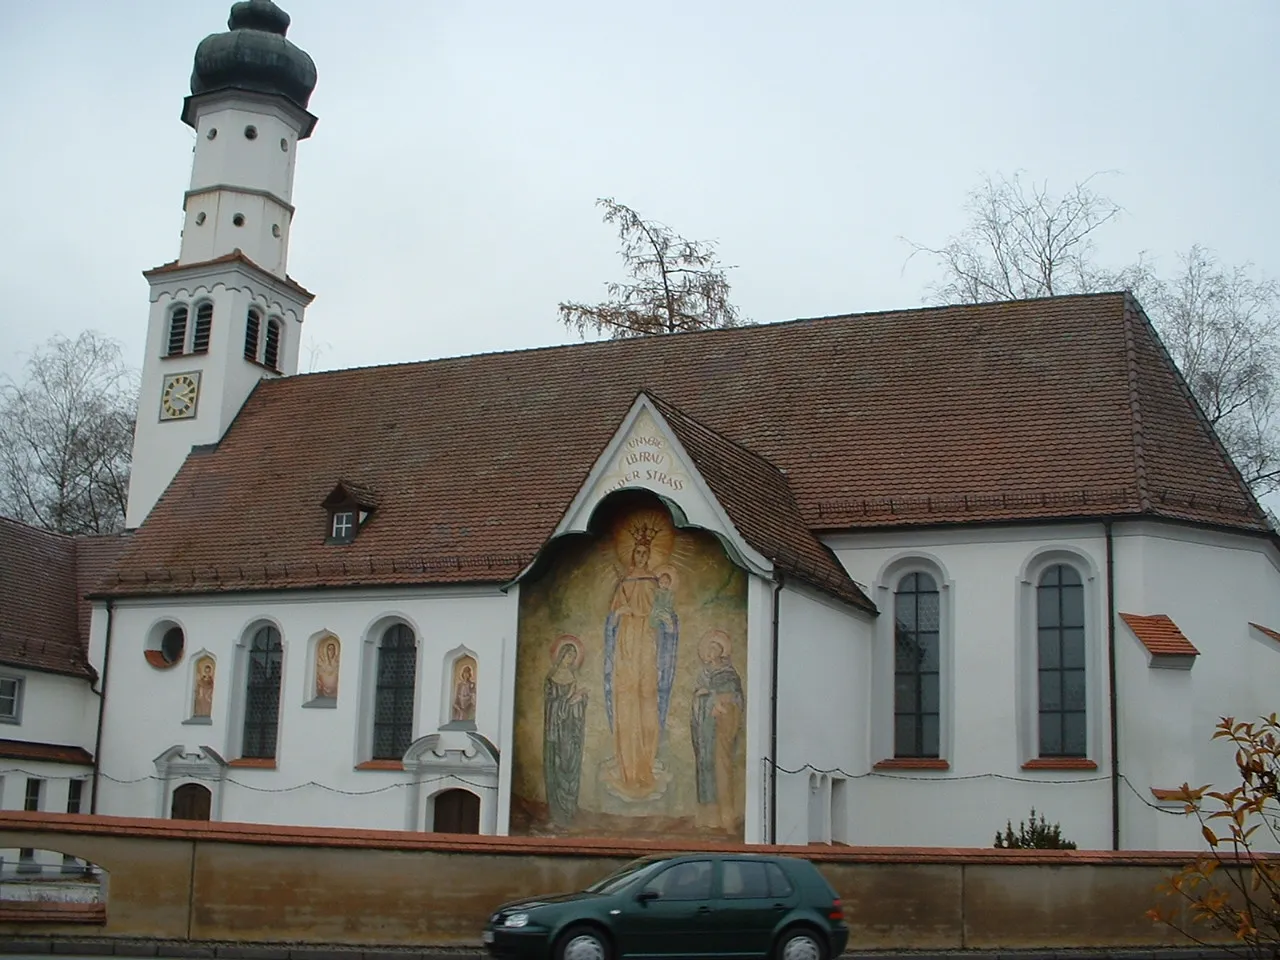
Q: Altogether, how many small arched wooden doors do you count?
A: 2